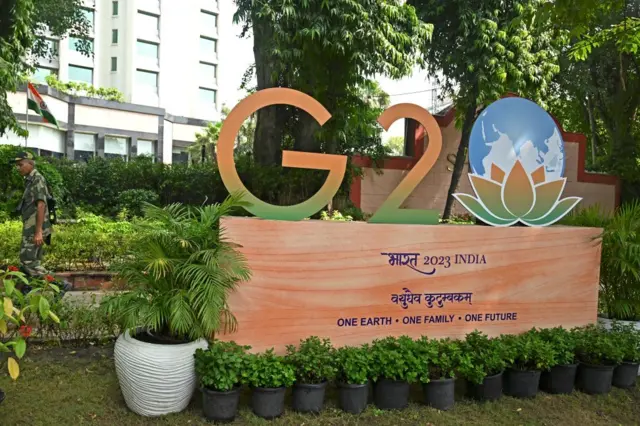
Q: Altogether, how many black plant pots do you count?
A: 11